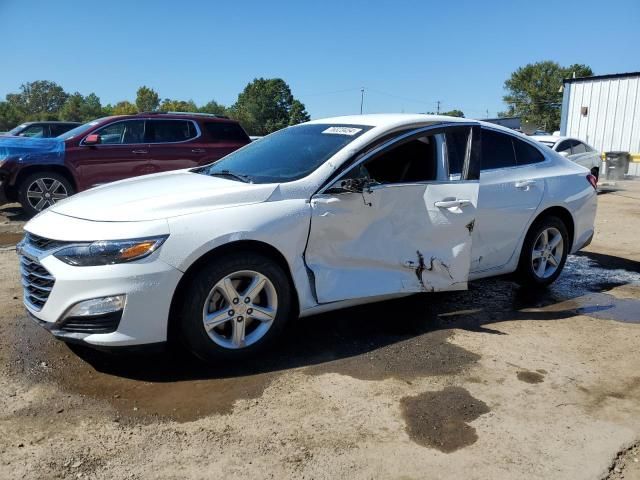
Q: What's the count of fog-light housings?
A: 1